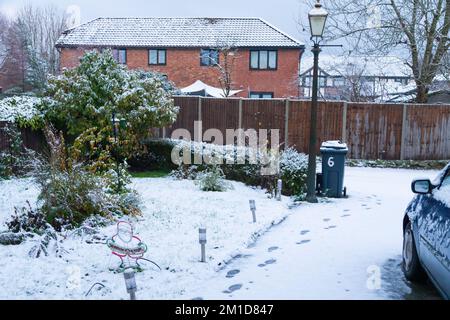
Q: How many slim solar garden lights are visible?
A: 4